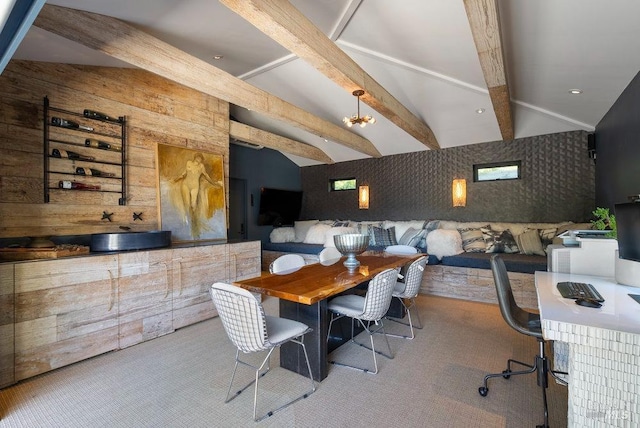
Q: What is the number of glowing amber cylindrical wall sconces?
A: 2